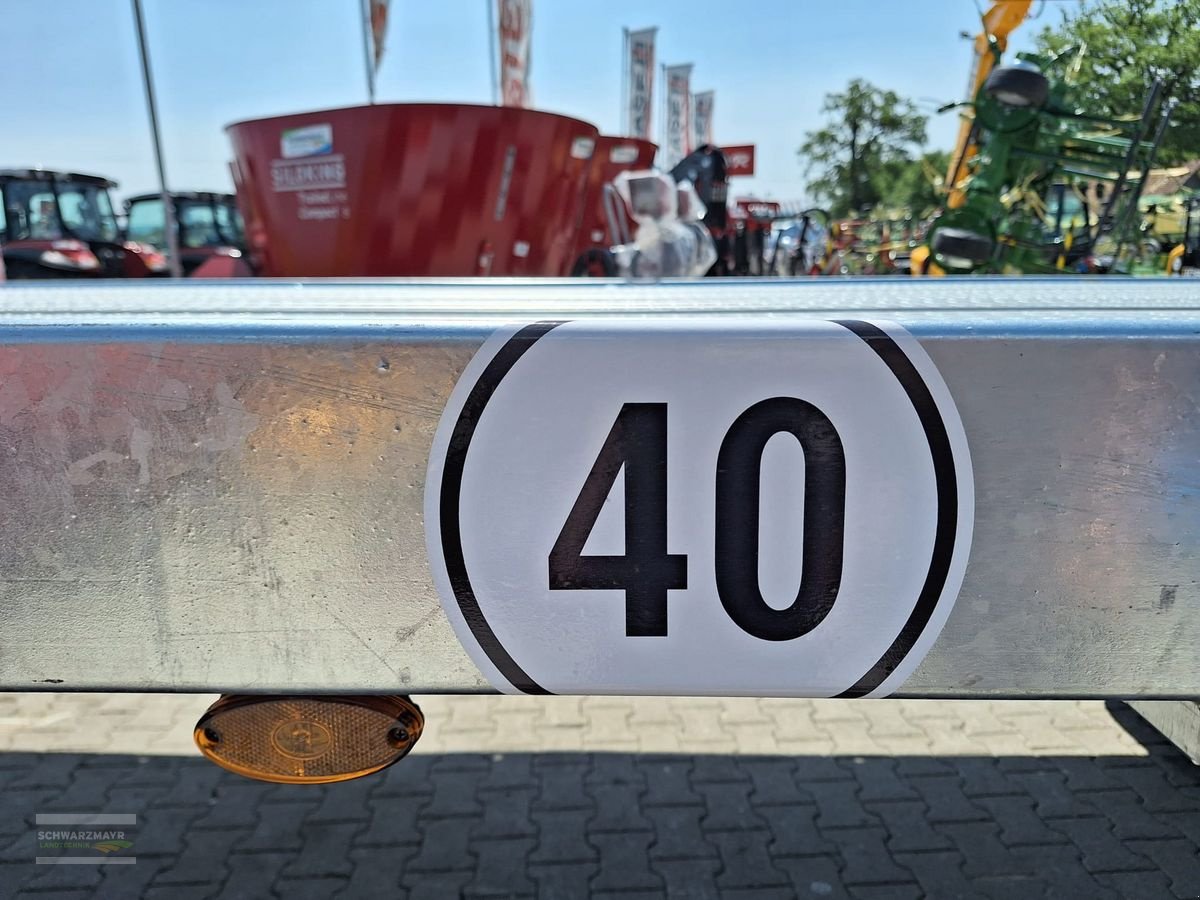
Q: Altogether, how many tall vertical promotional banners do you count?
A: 5